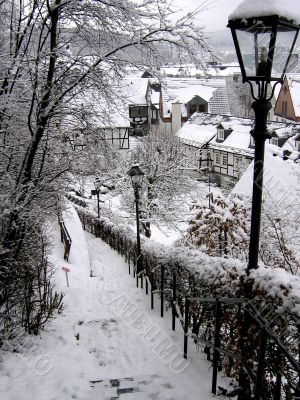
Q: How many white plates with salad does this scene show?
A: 0